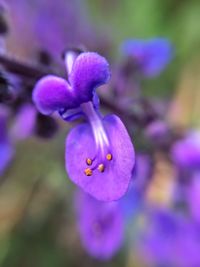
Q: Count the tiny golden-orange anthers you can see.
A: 4